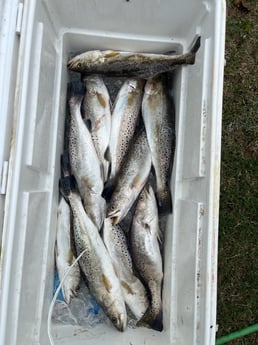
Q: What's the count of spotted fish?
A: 10